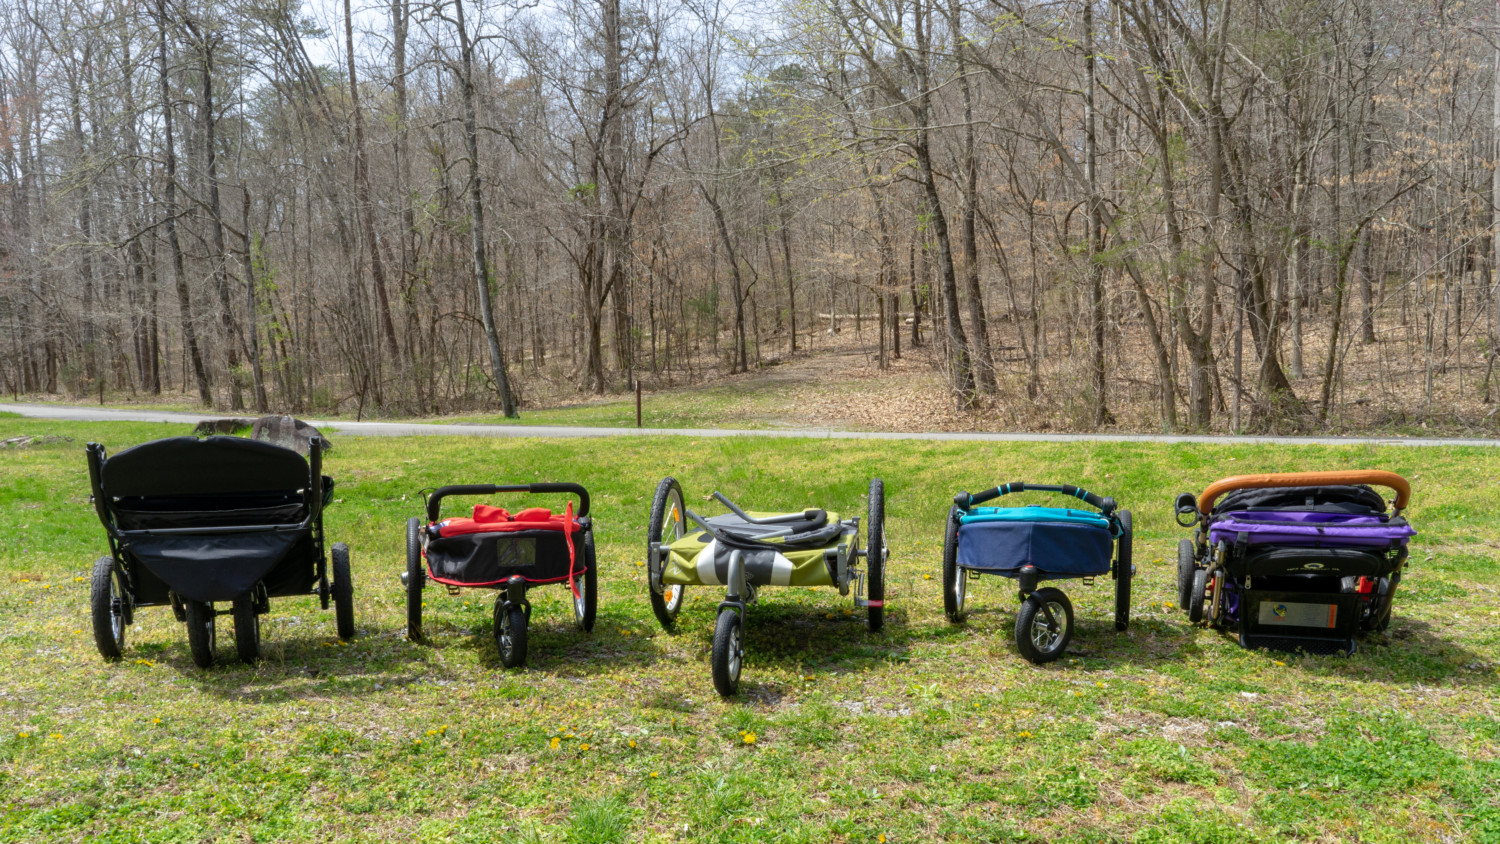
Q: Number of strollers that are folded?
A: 5